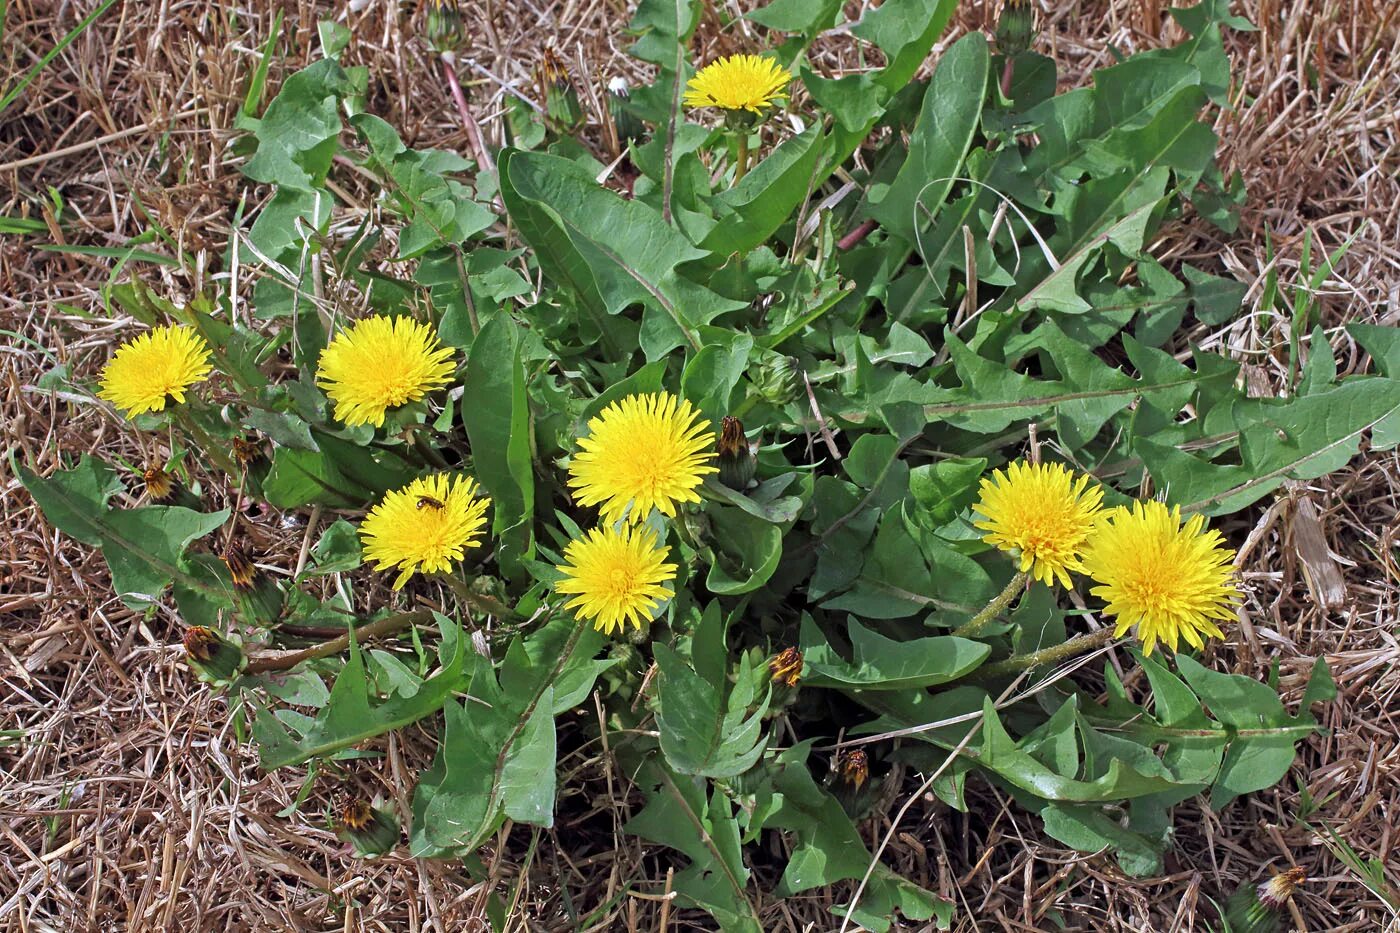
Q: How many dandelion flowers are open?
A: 8